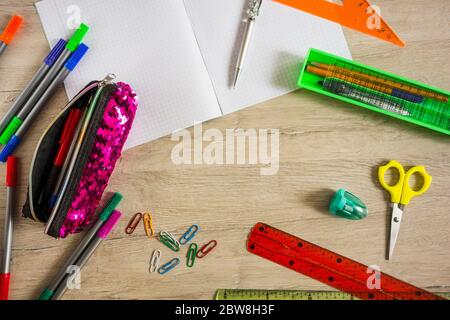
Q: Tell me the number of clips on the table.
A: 9